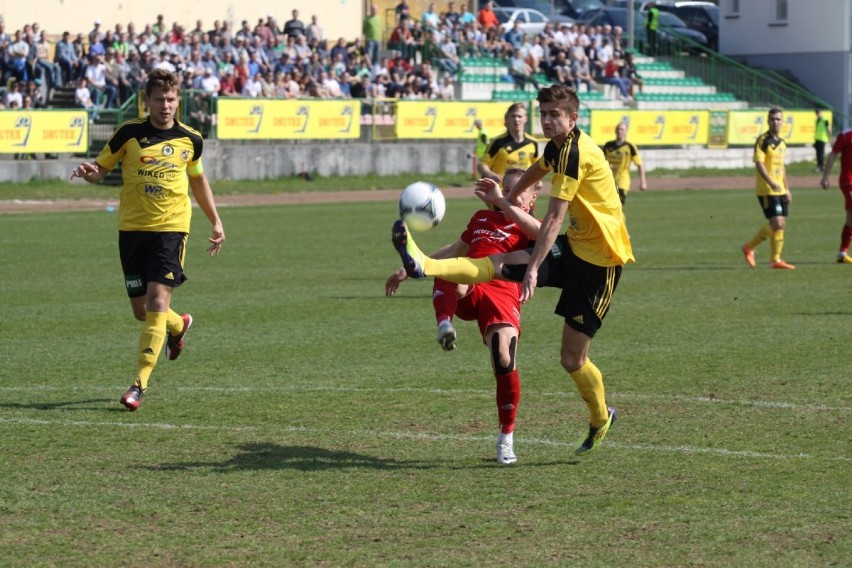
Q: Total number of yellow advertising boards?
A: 5